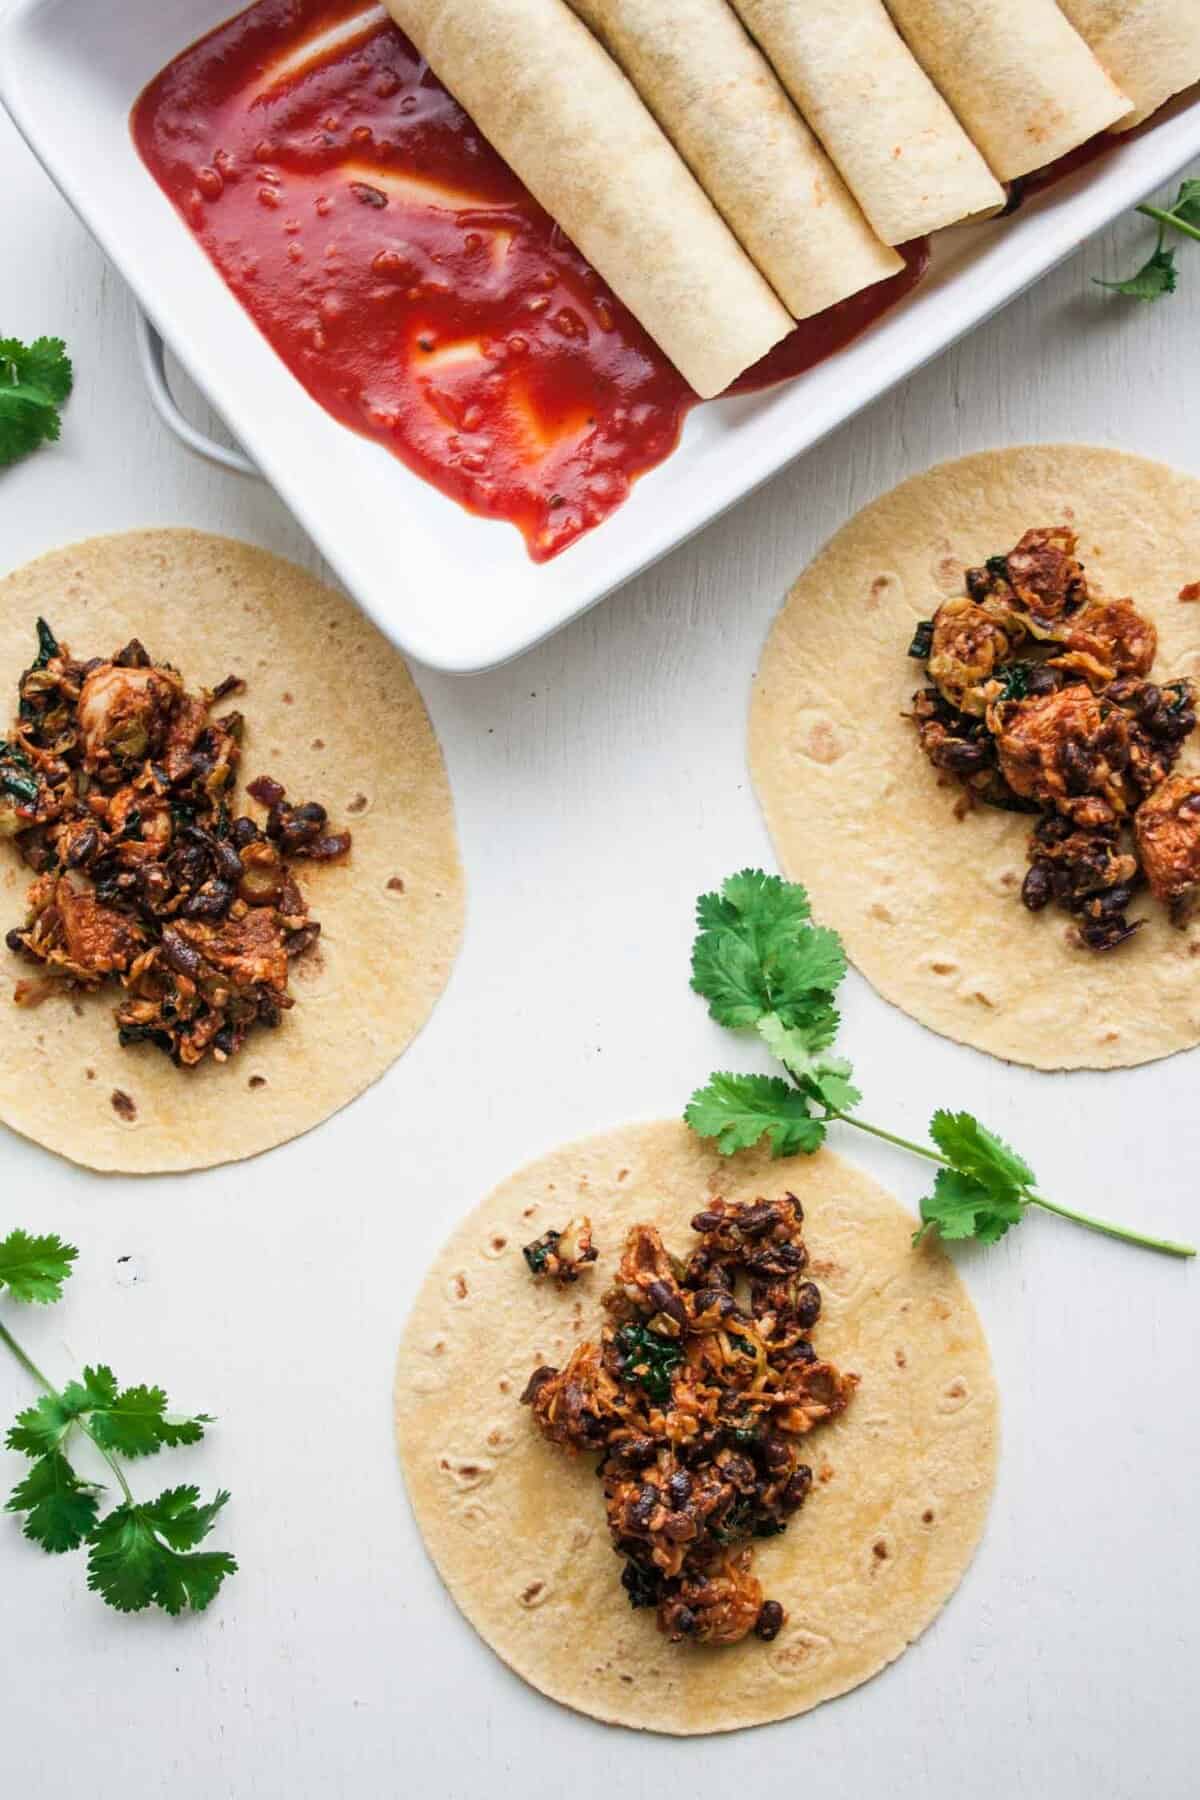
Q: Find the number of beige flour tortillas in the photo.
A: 8